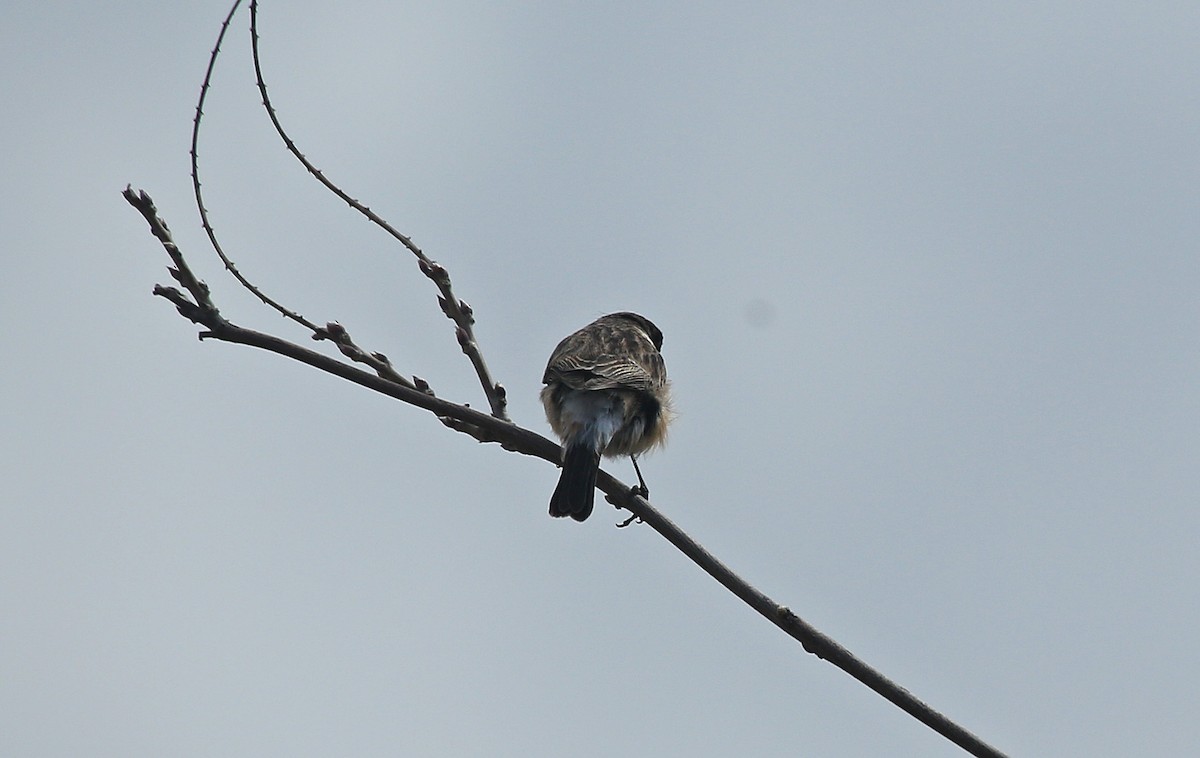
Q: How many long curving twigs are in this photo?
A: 2